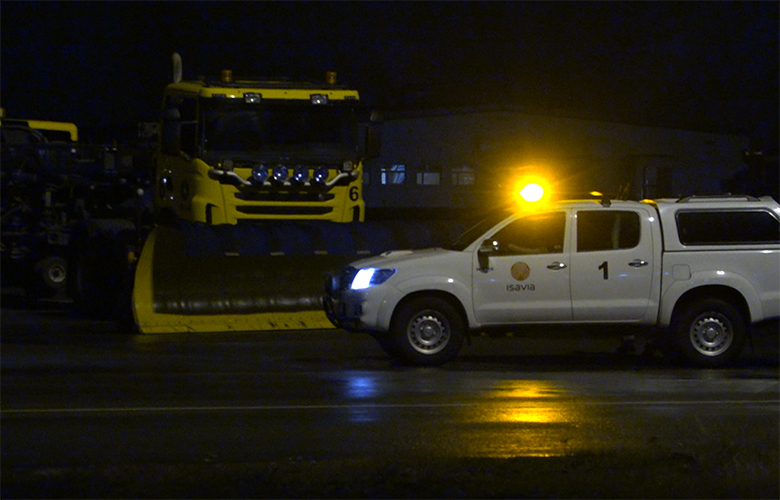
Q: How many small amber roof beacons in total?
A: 2